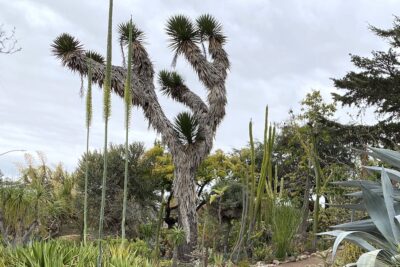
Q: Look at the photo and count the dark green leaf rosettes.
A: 7